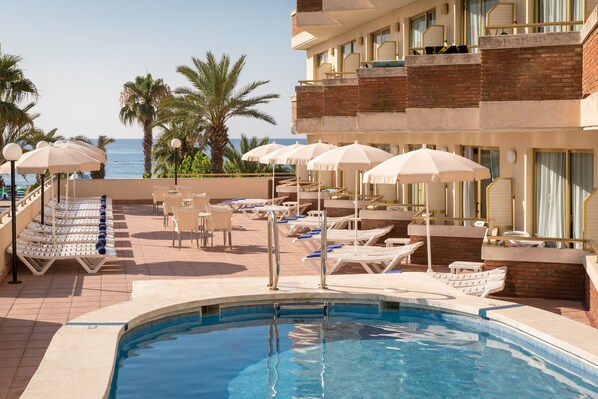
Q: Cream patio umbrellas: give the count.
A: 8